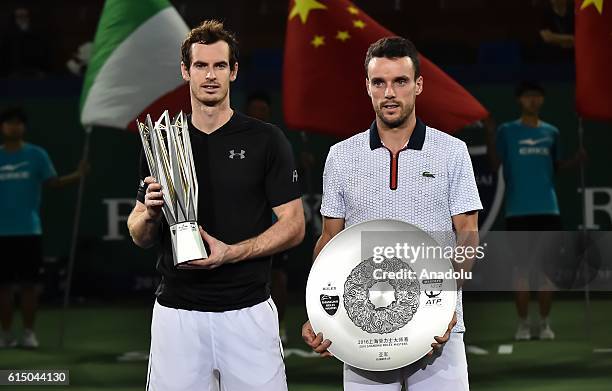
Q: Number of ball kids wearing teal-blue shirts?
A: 2